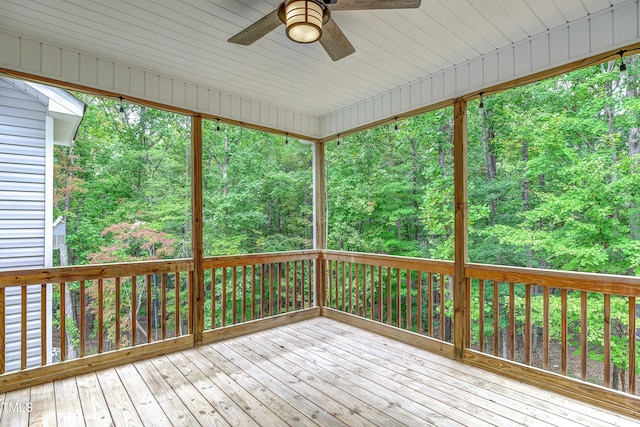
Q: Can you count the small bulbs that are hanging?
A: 7